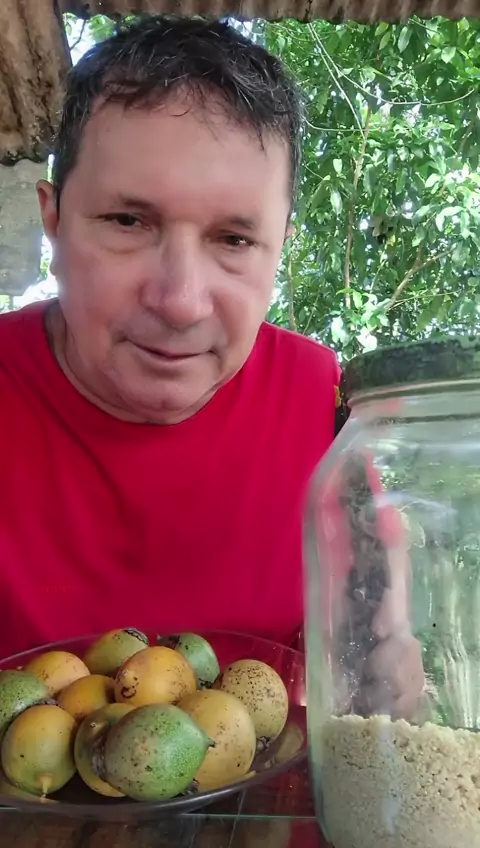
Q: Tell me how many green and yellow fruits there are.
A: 11